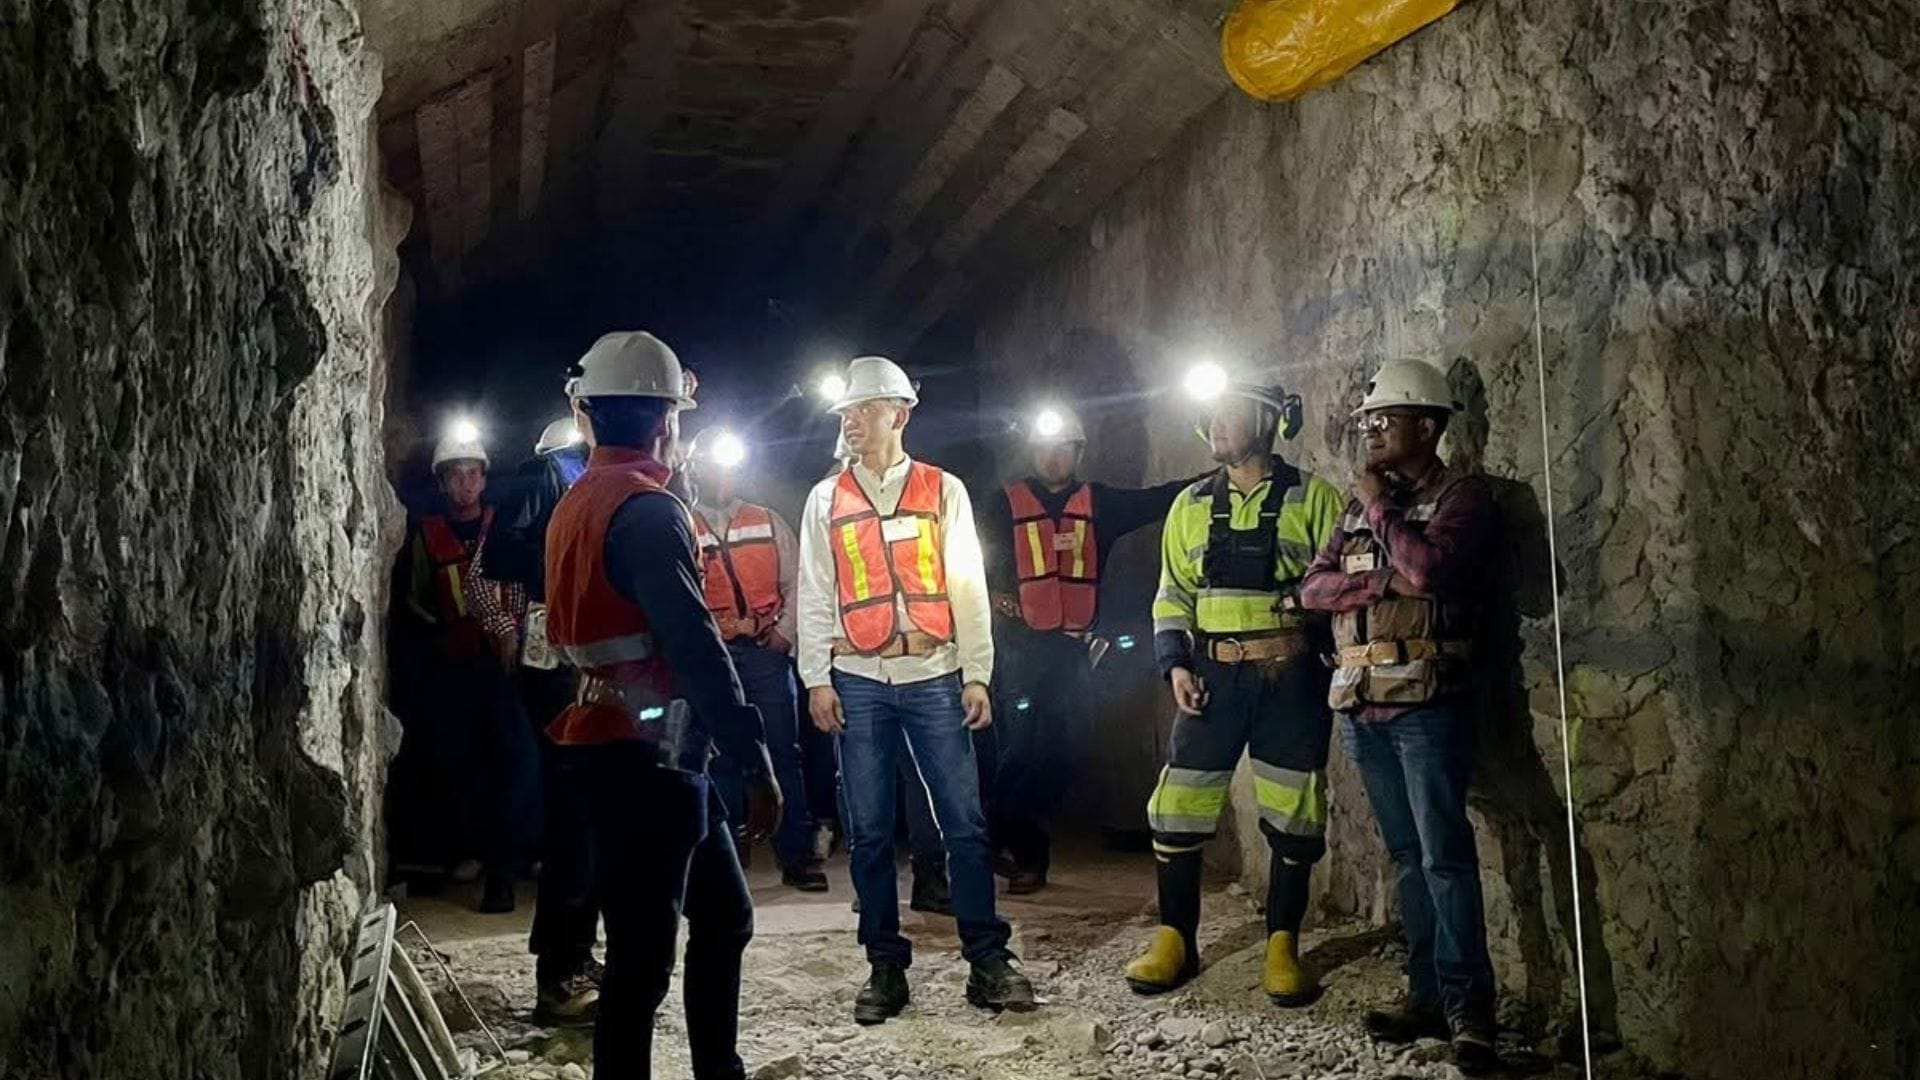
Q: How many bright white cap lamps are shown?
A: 5